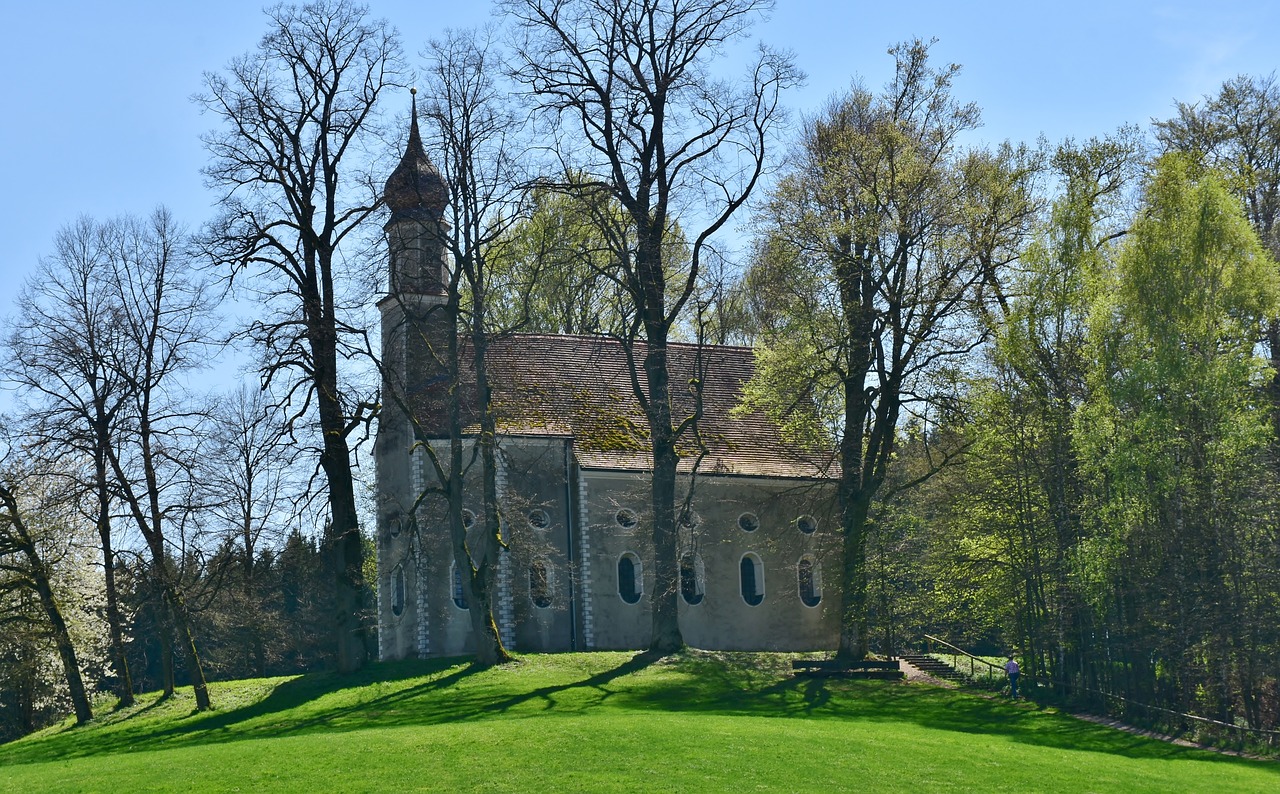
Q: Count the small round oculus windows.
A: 7